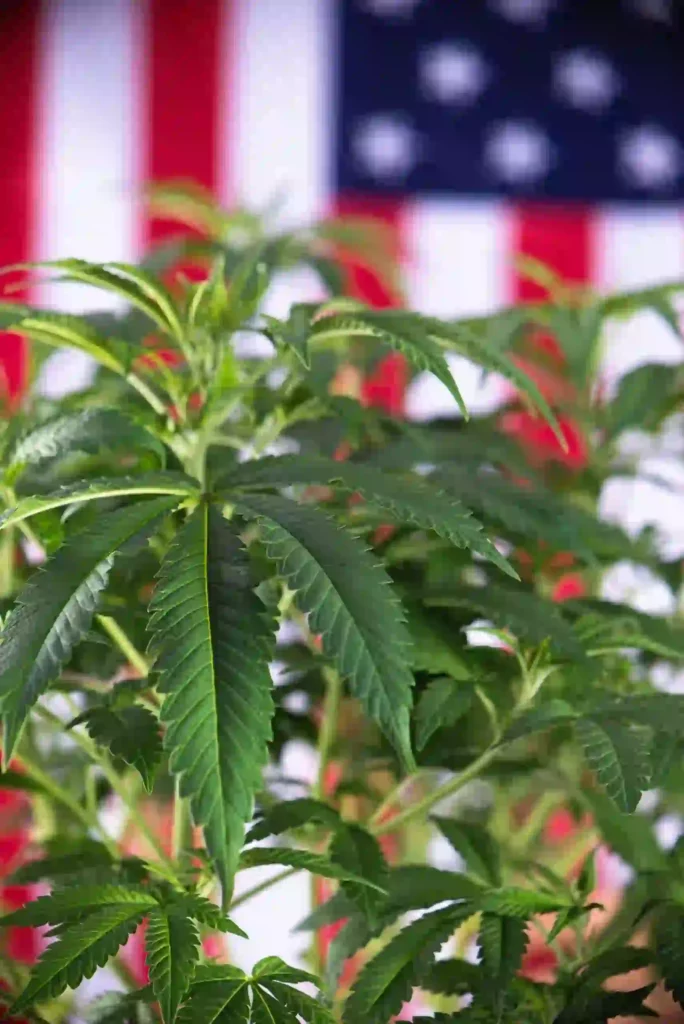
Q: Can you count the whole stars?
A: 5